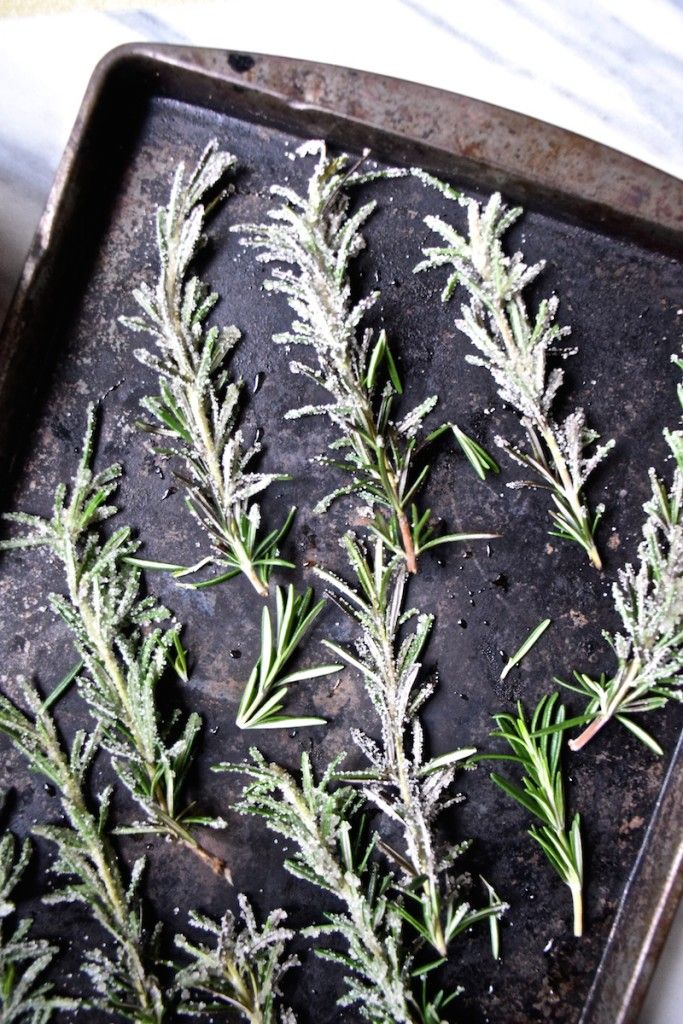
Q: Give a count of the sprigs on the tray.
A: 12